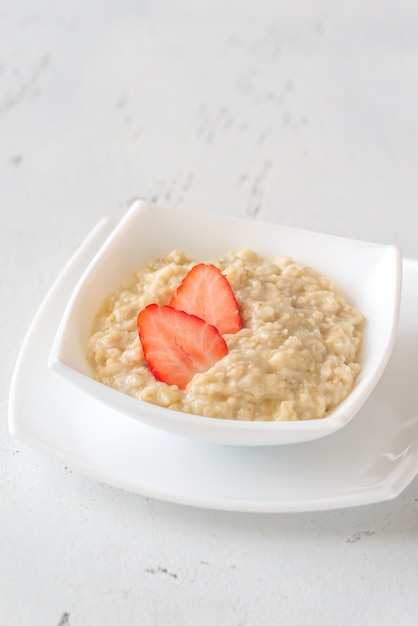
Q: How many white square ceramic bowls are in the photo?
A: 1